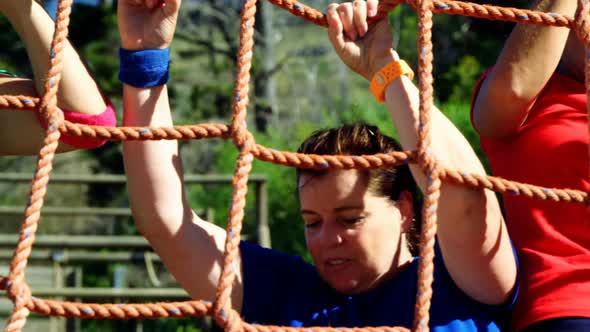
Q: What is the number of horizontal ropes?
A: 3